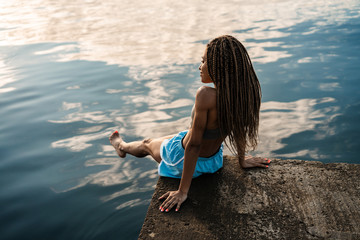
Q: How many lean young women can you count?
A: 1